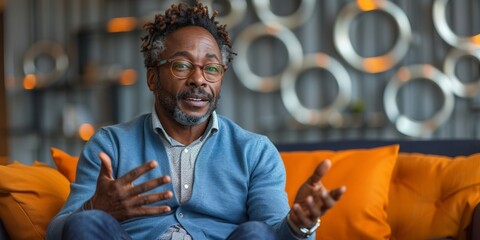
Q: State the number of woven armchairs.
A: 0